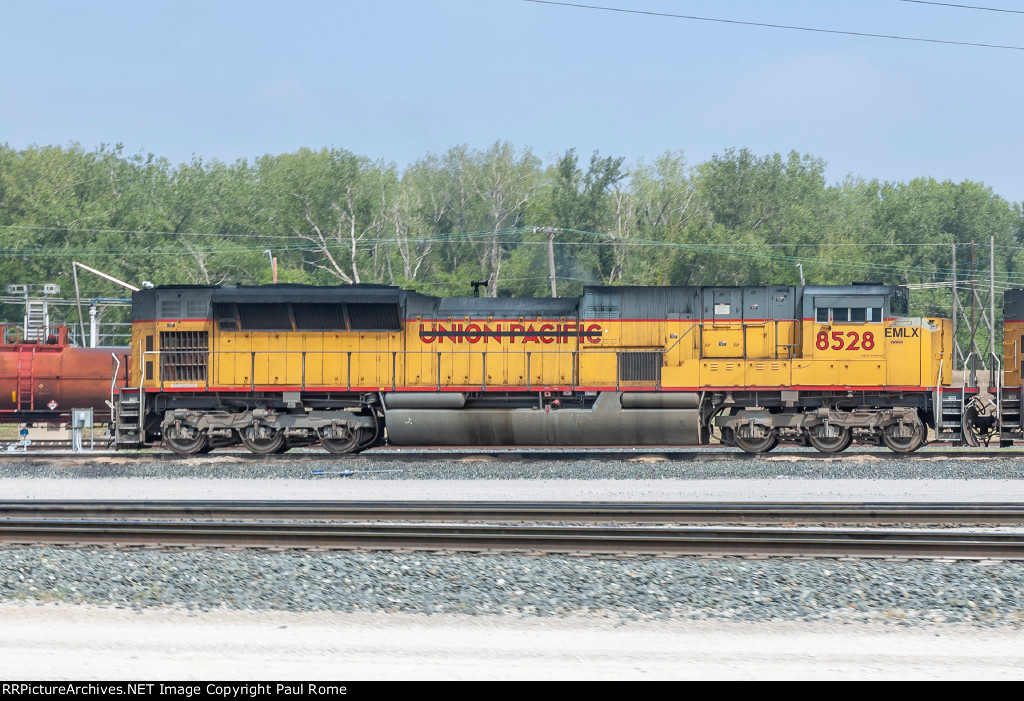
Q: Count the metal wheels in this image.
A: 6